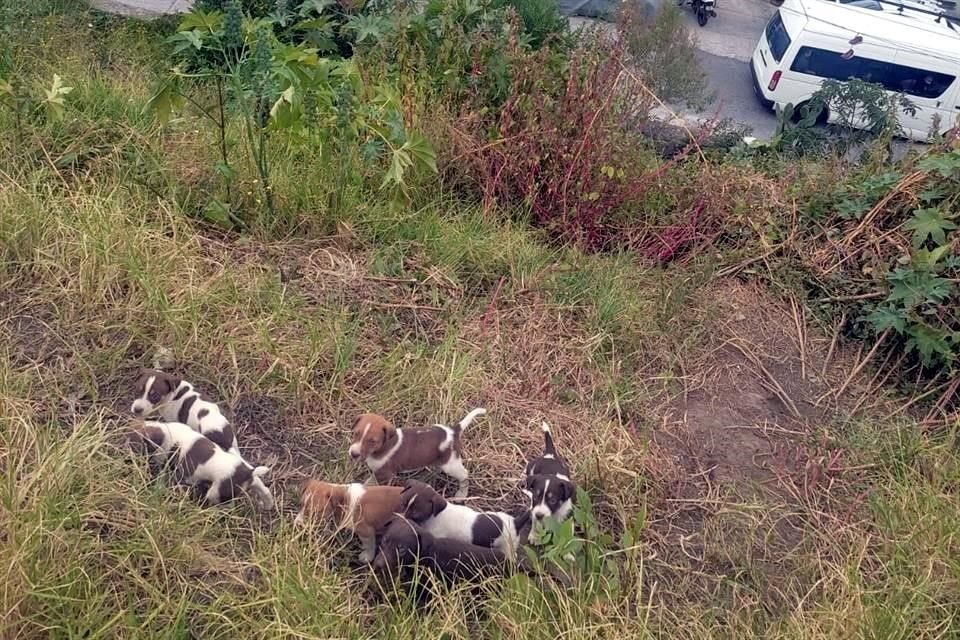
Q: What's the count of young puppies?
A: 7